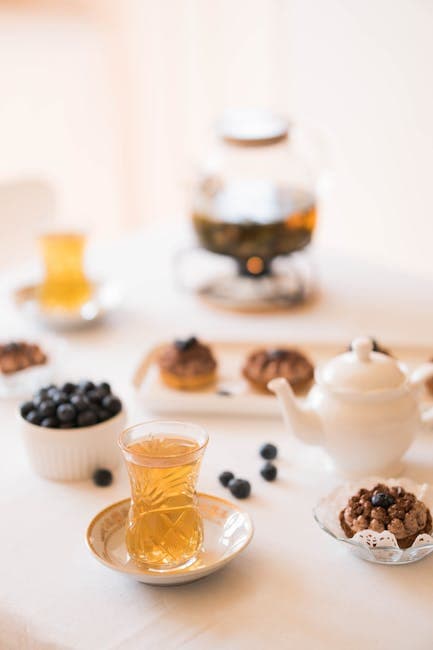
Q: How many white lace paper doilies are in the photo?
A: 1